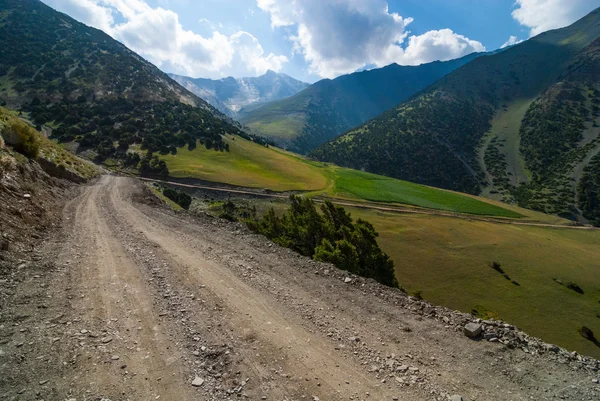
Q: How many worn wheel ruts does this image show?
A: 2